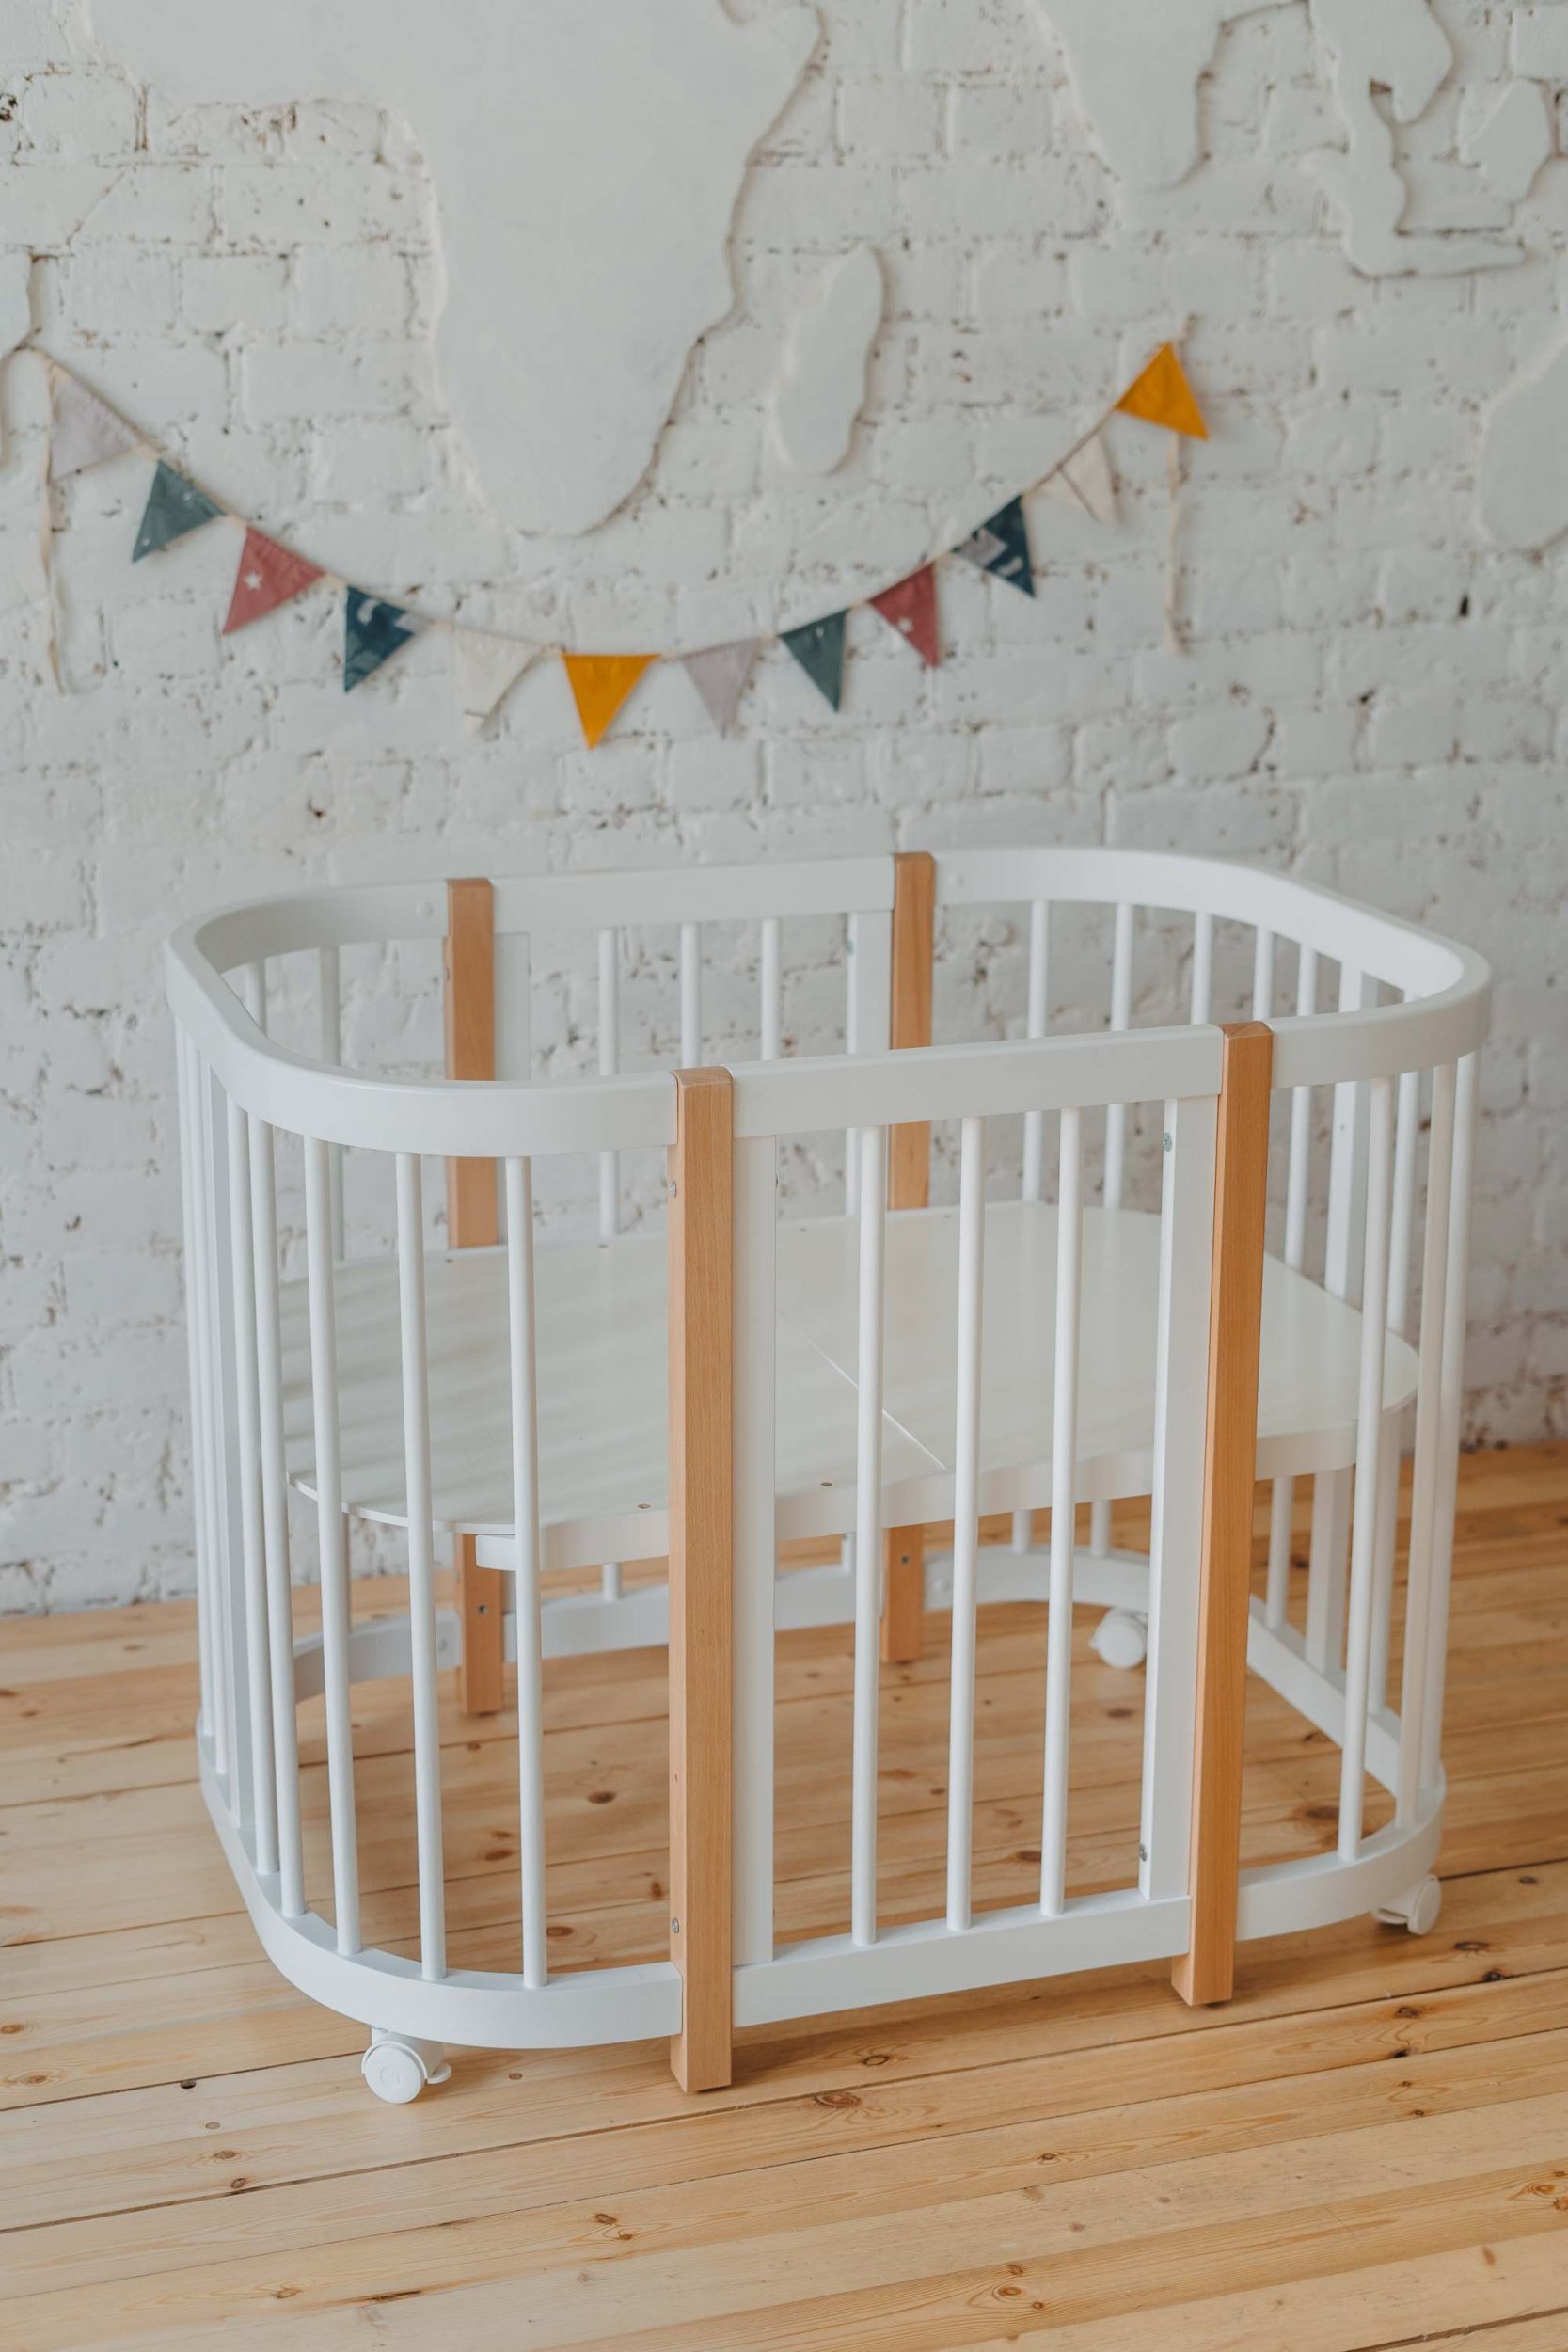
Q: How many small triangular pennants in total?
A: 12